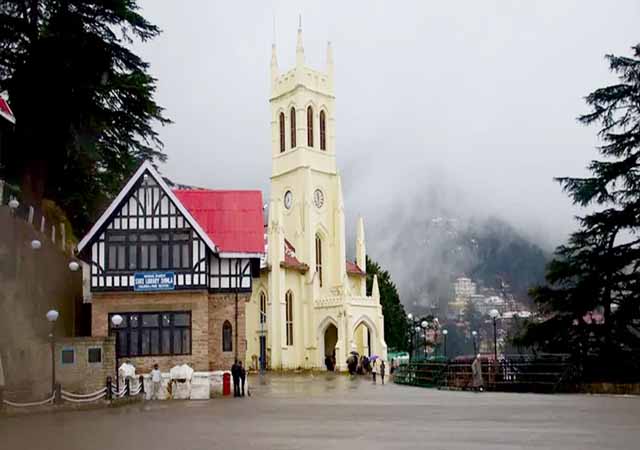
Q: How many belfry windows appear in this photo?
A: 4